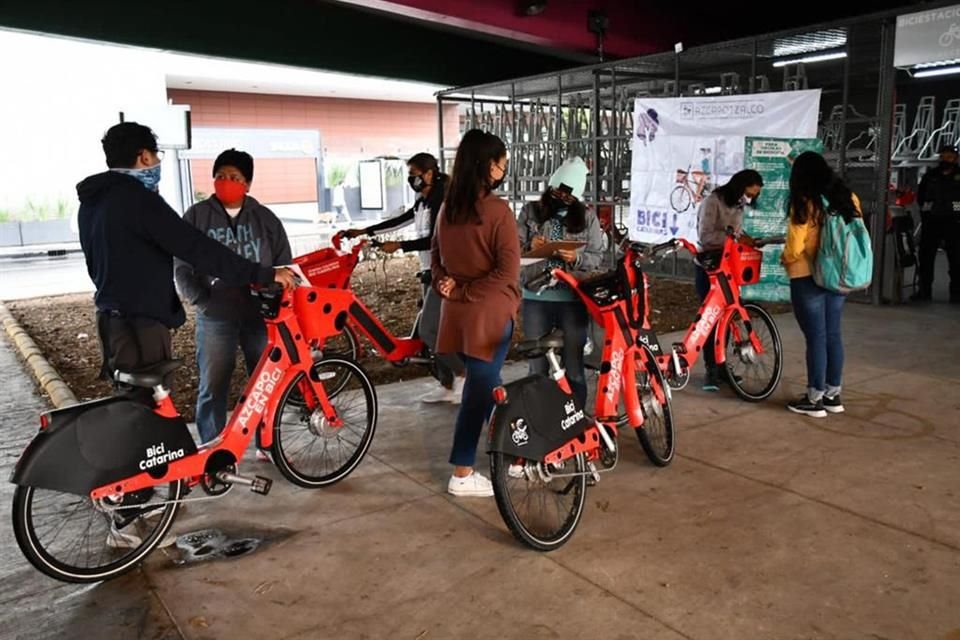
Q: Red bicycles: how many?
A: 4